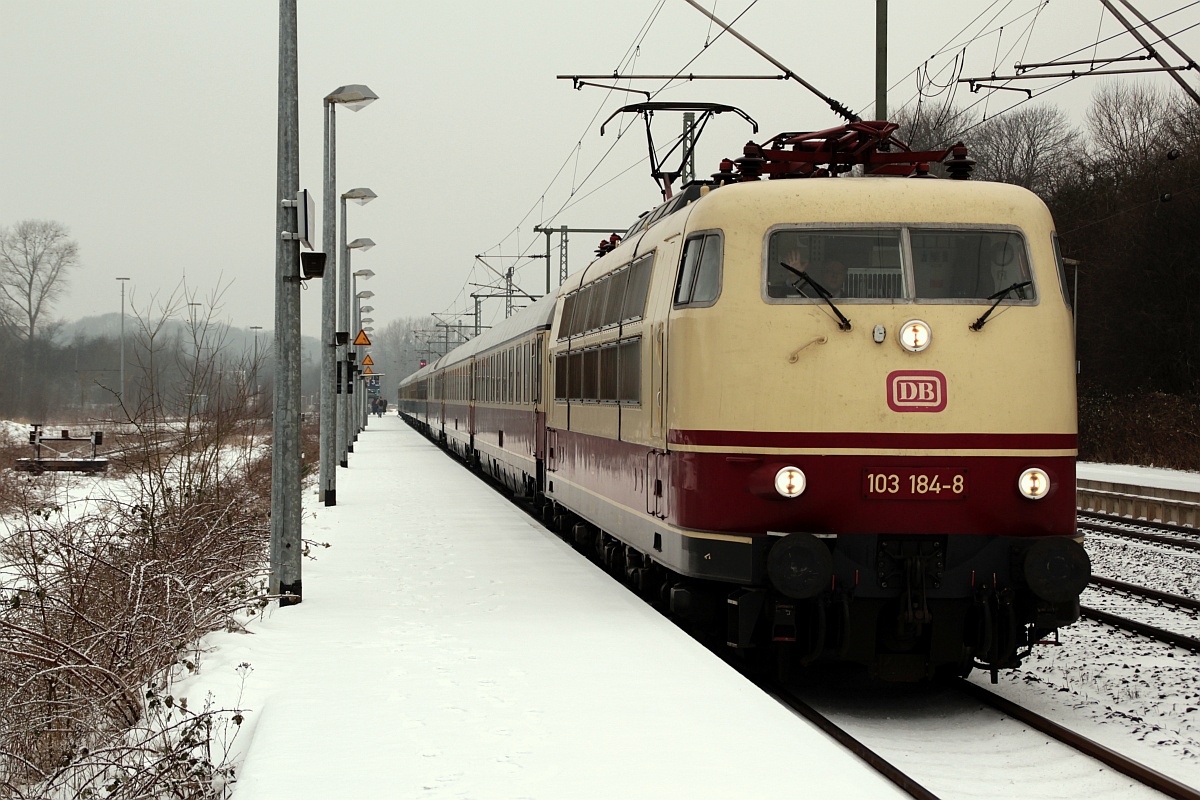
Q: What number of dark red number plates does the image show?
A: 1